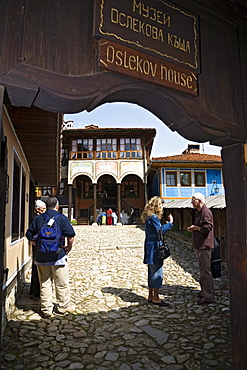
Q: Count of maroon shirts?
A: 1